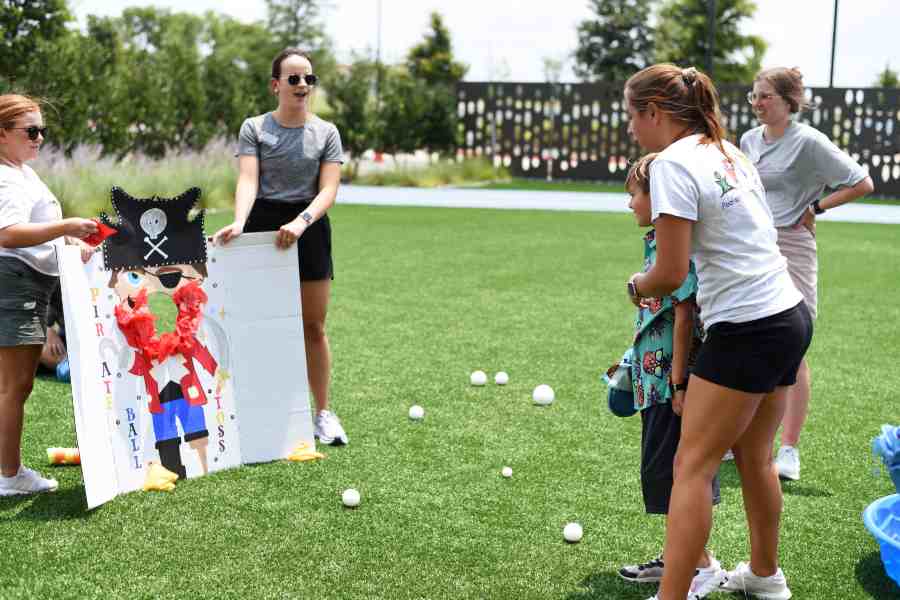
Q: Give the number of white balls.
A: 7